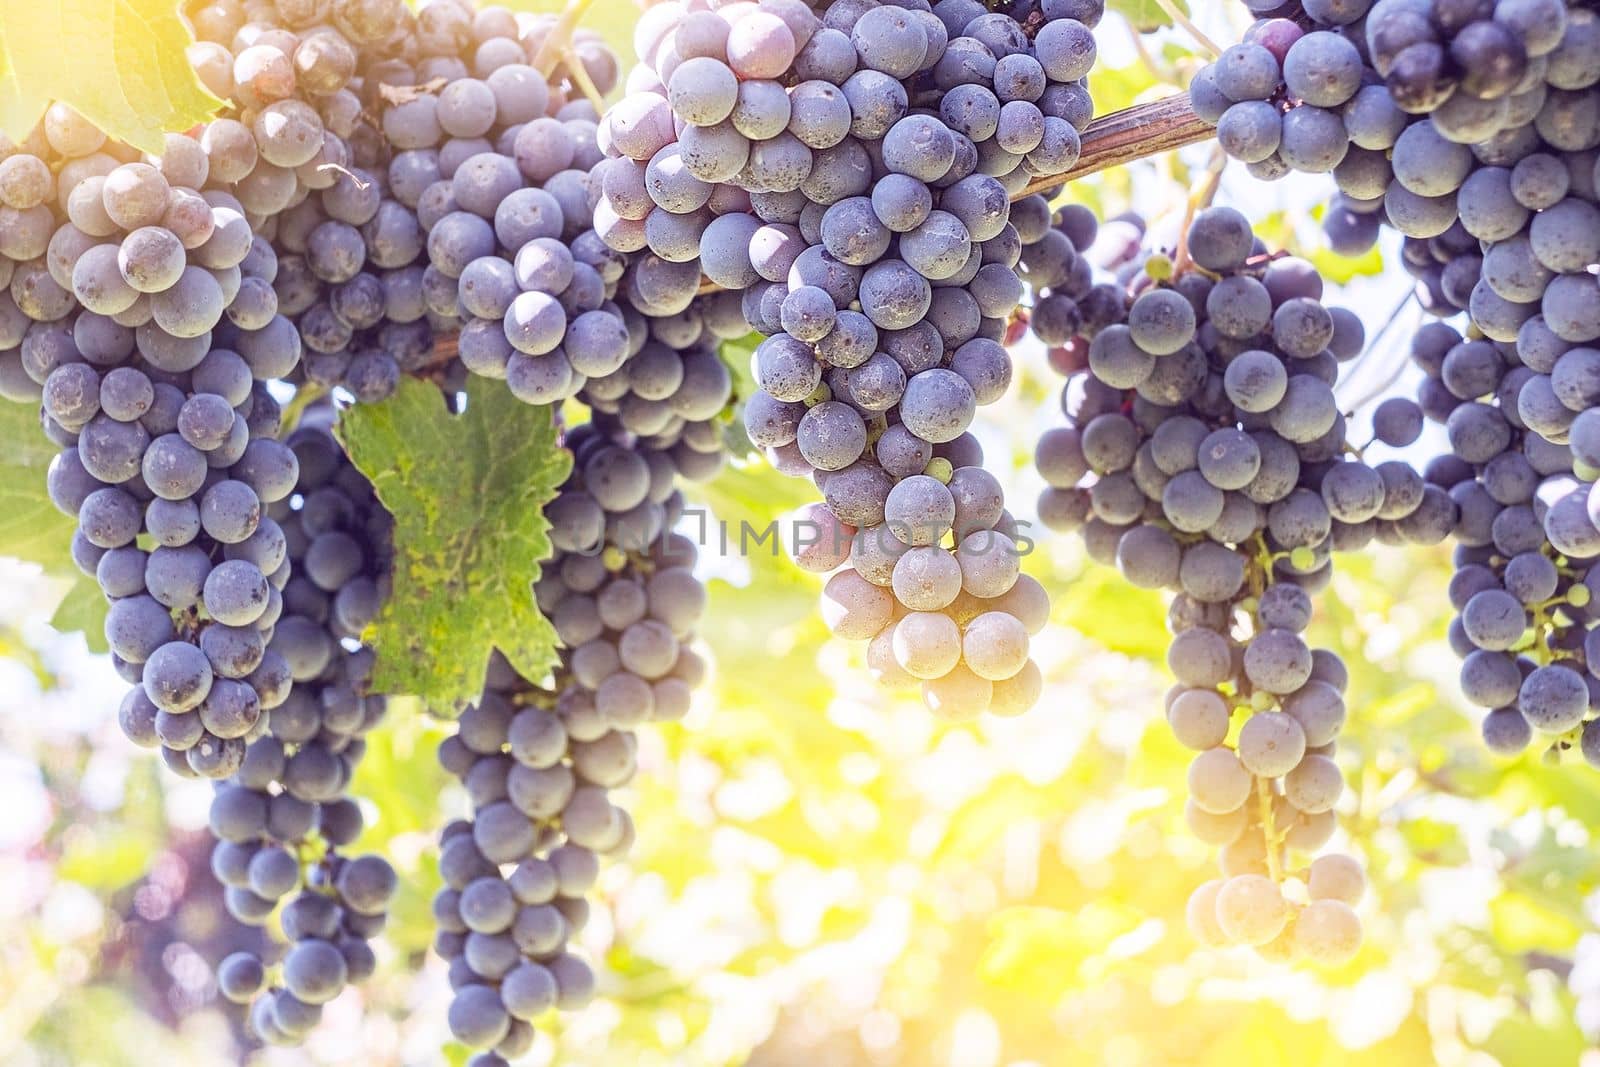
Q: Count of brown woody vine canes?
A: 1